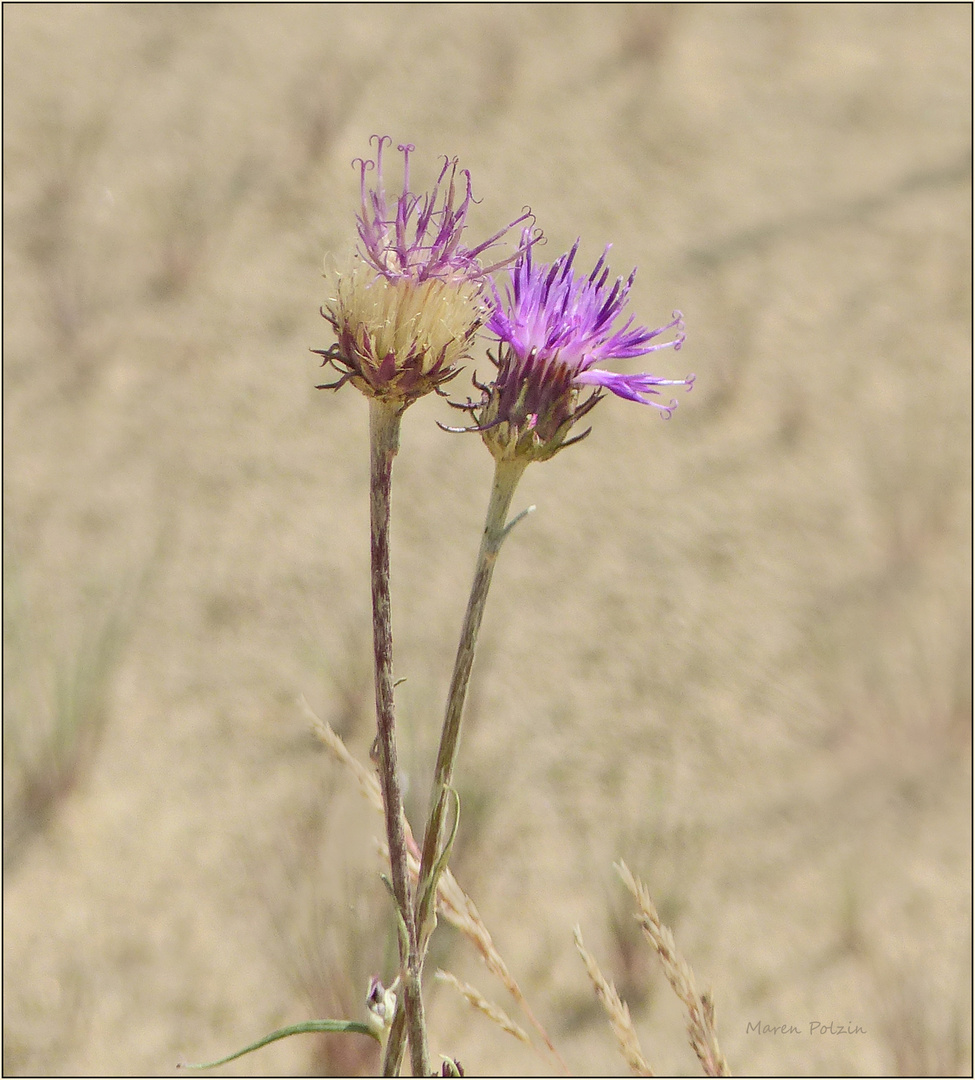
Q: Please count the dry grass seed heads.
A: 4